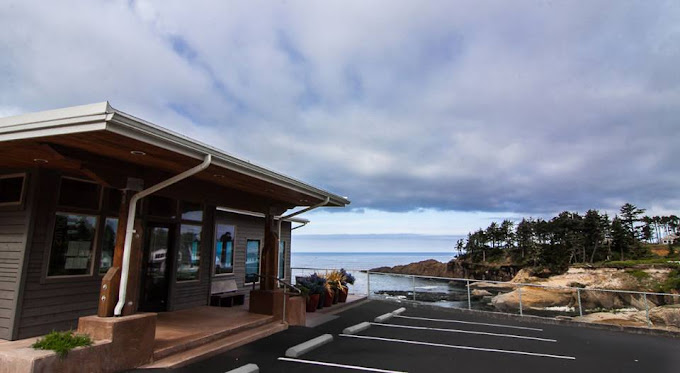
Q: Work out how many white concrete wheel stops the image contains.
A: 5